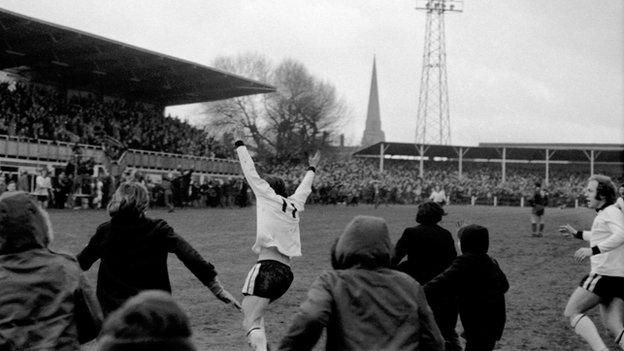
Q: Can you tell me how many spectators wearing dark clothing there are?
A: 6